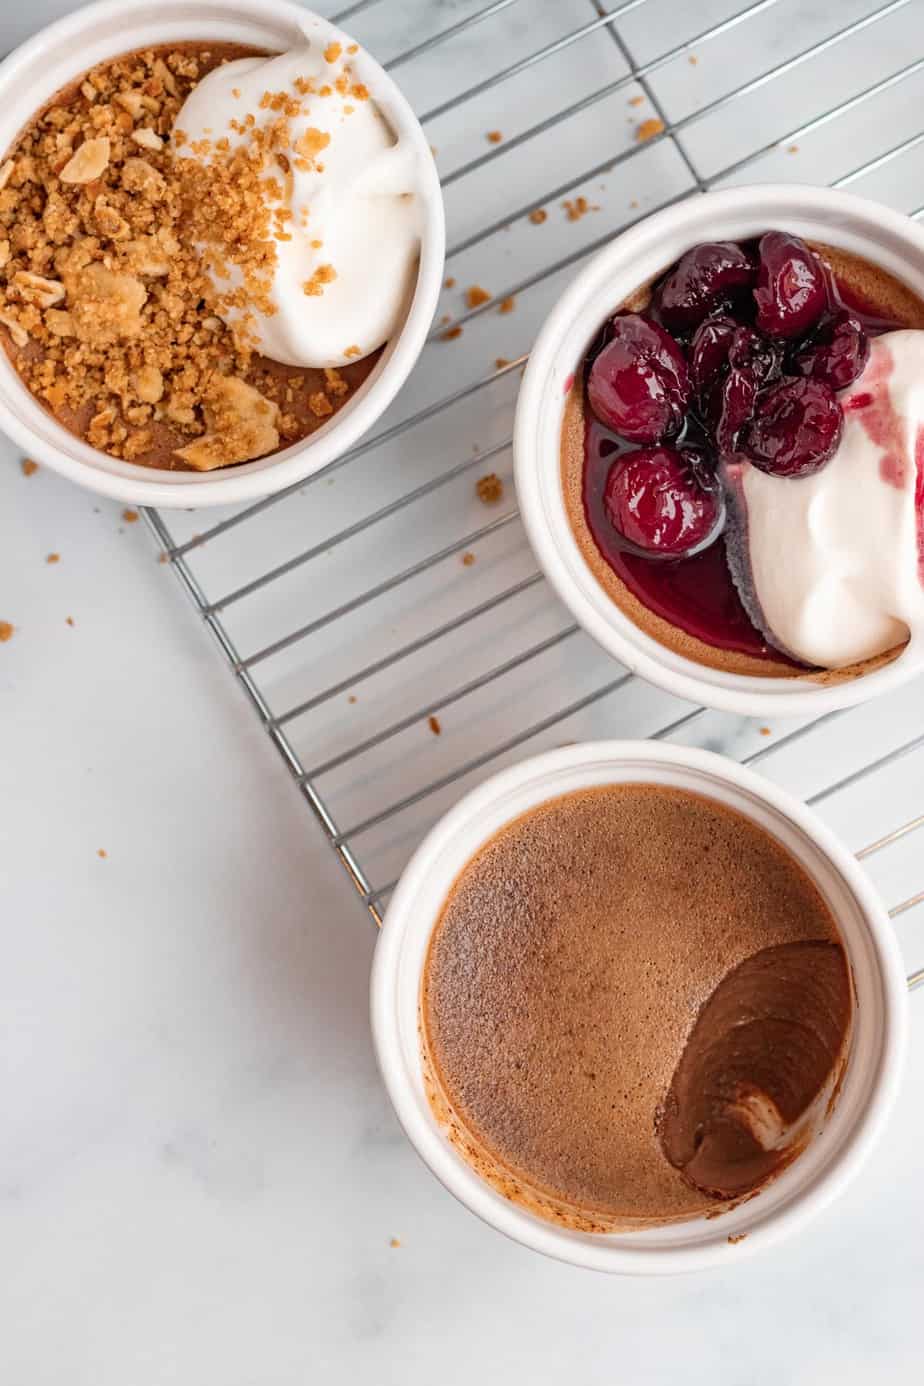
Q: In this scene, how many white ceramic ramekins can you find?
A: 3